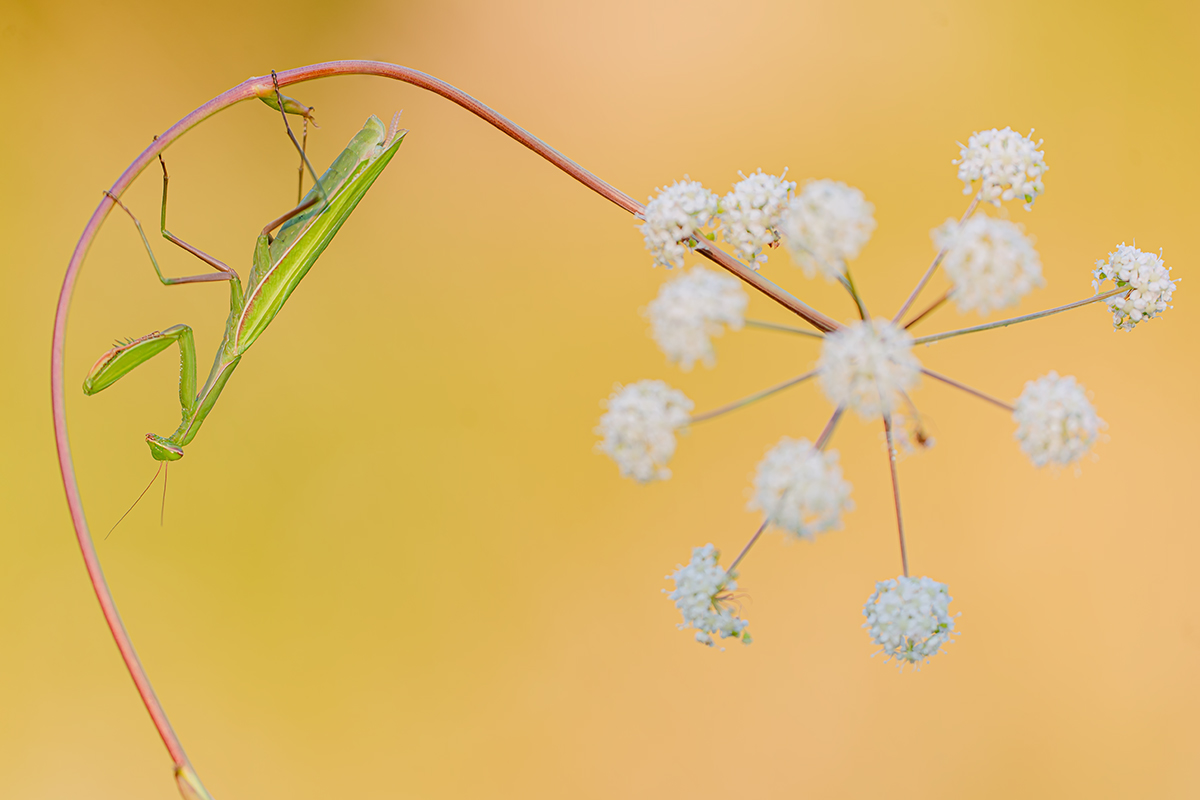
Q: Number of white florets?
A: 13